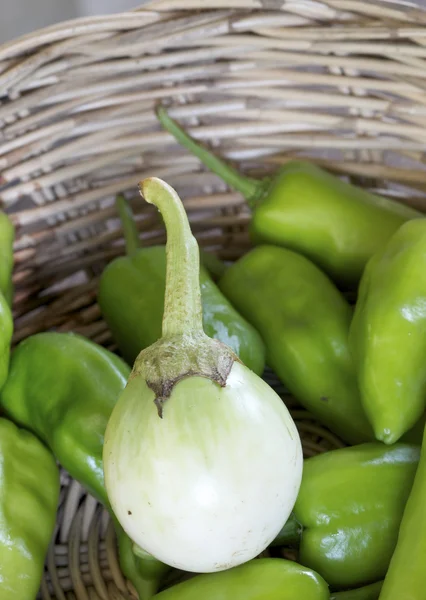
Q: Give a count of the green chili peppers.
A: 11